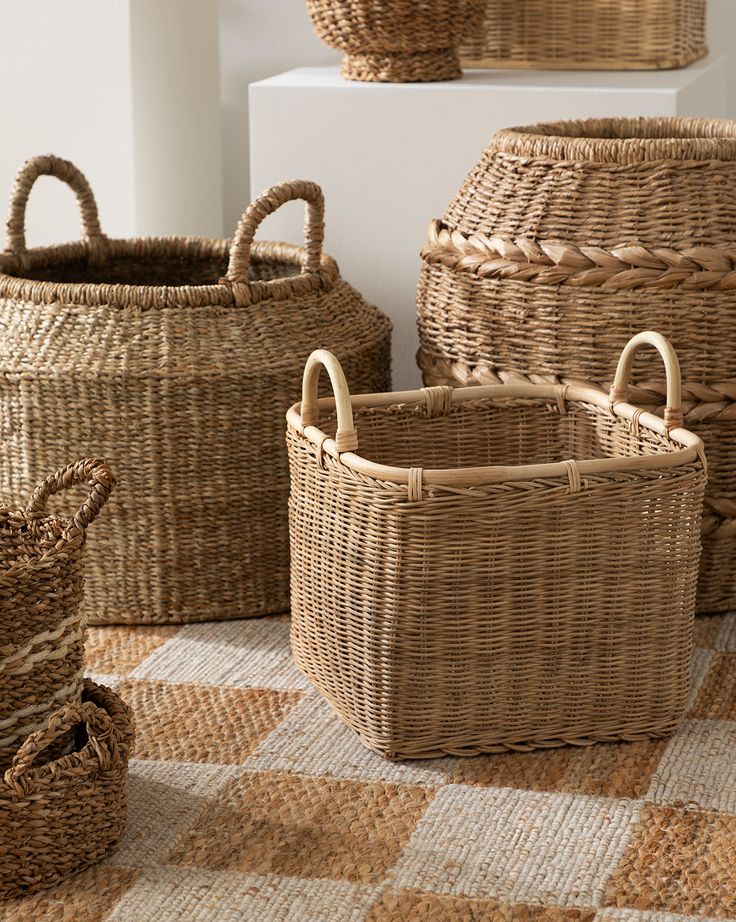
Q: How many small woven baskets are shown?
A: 2